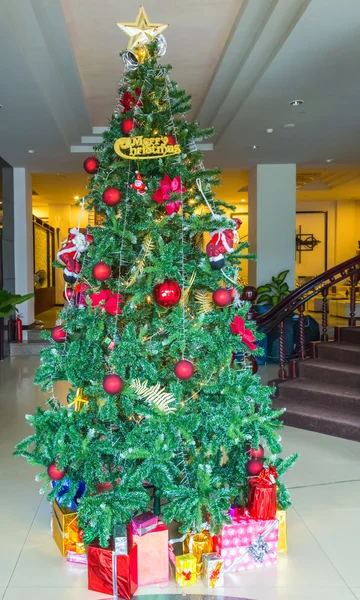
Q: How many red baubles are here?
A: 14